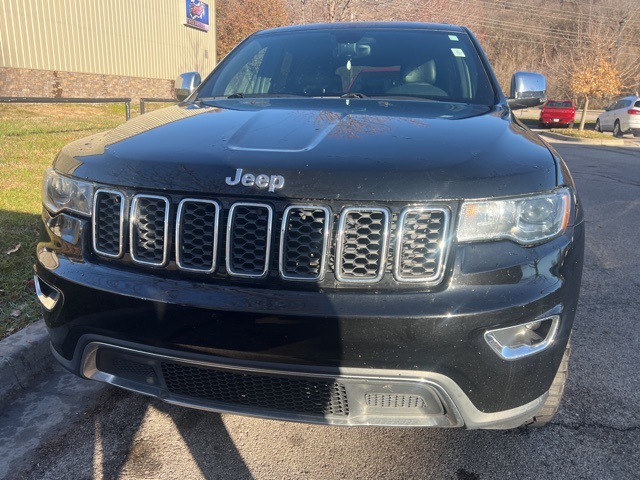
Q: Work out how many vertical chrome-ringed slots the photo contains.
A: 7